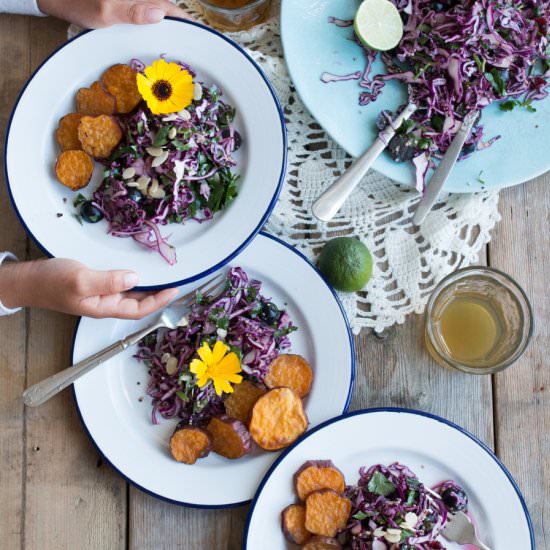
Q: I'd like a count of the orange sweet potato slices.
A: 14